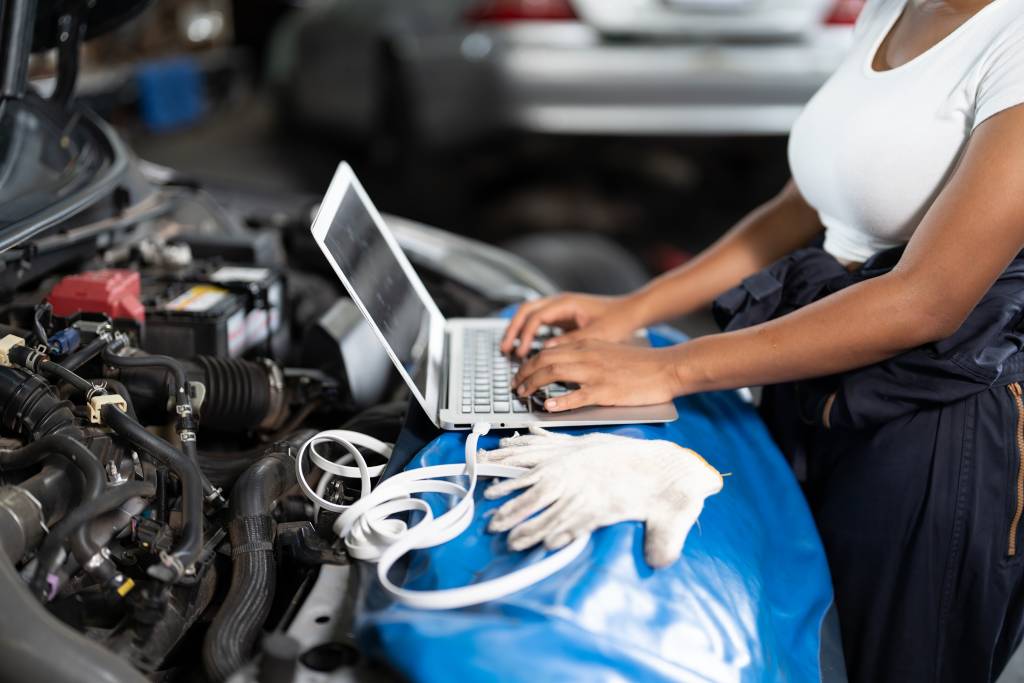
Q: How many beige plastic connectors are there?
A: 2